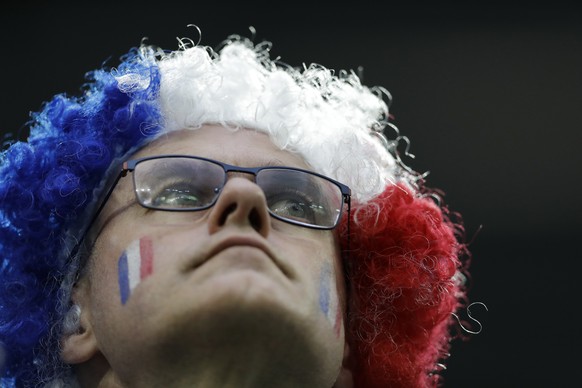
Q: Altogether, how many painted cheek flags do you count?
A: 2